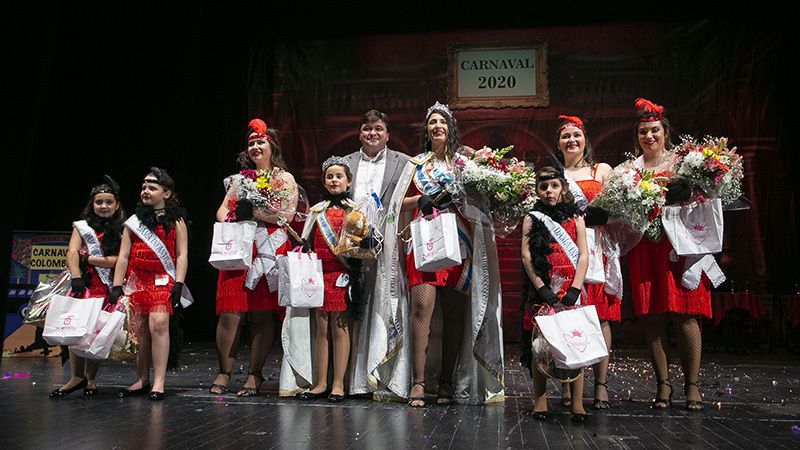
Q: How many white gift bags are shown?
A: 8